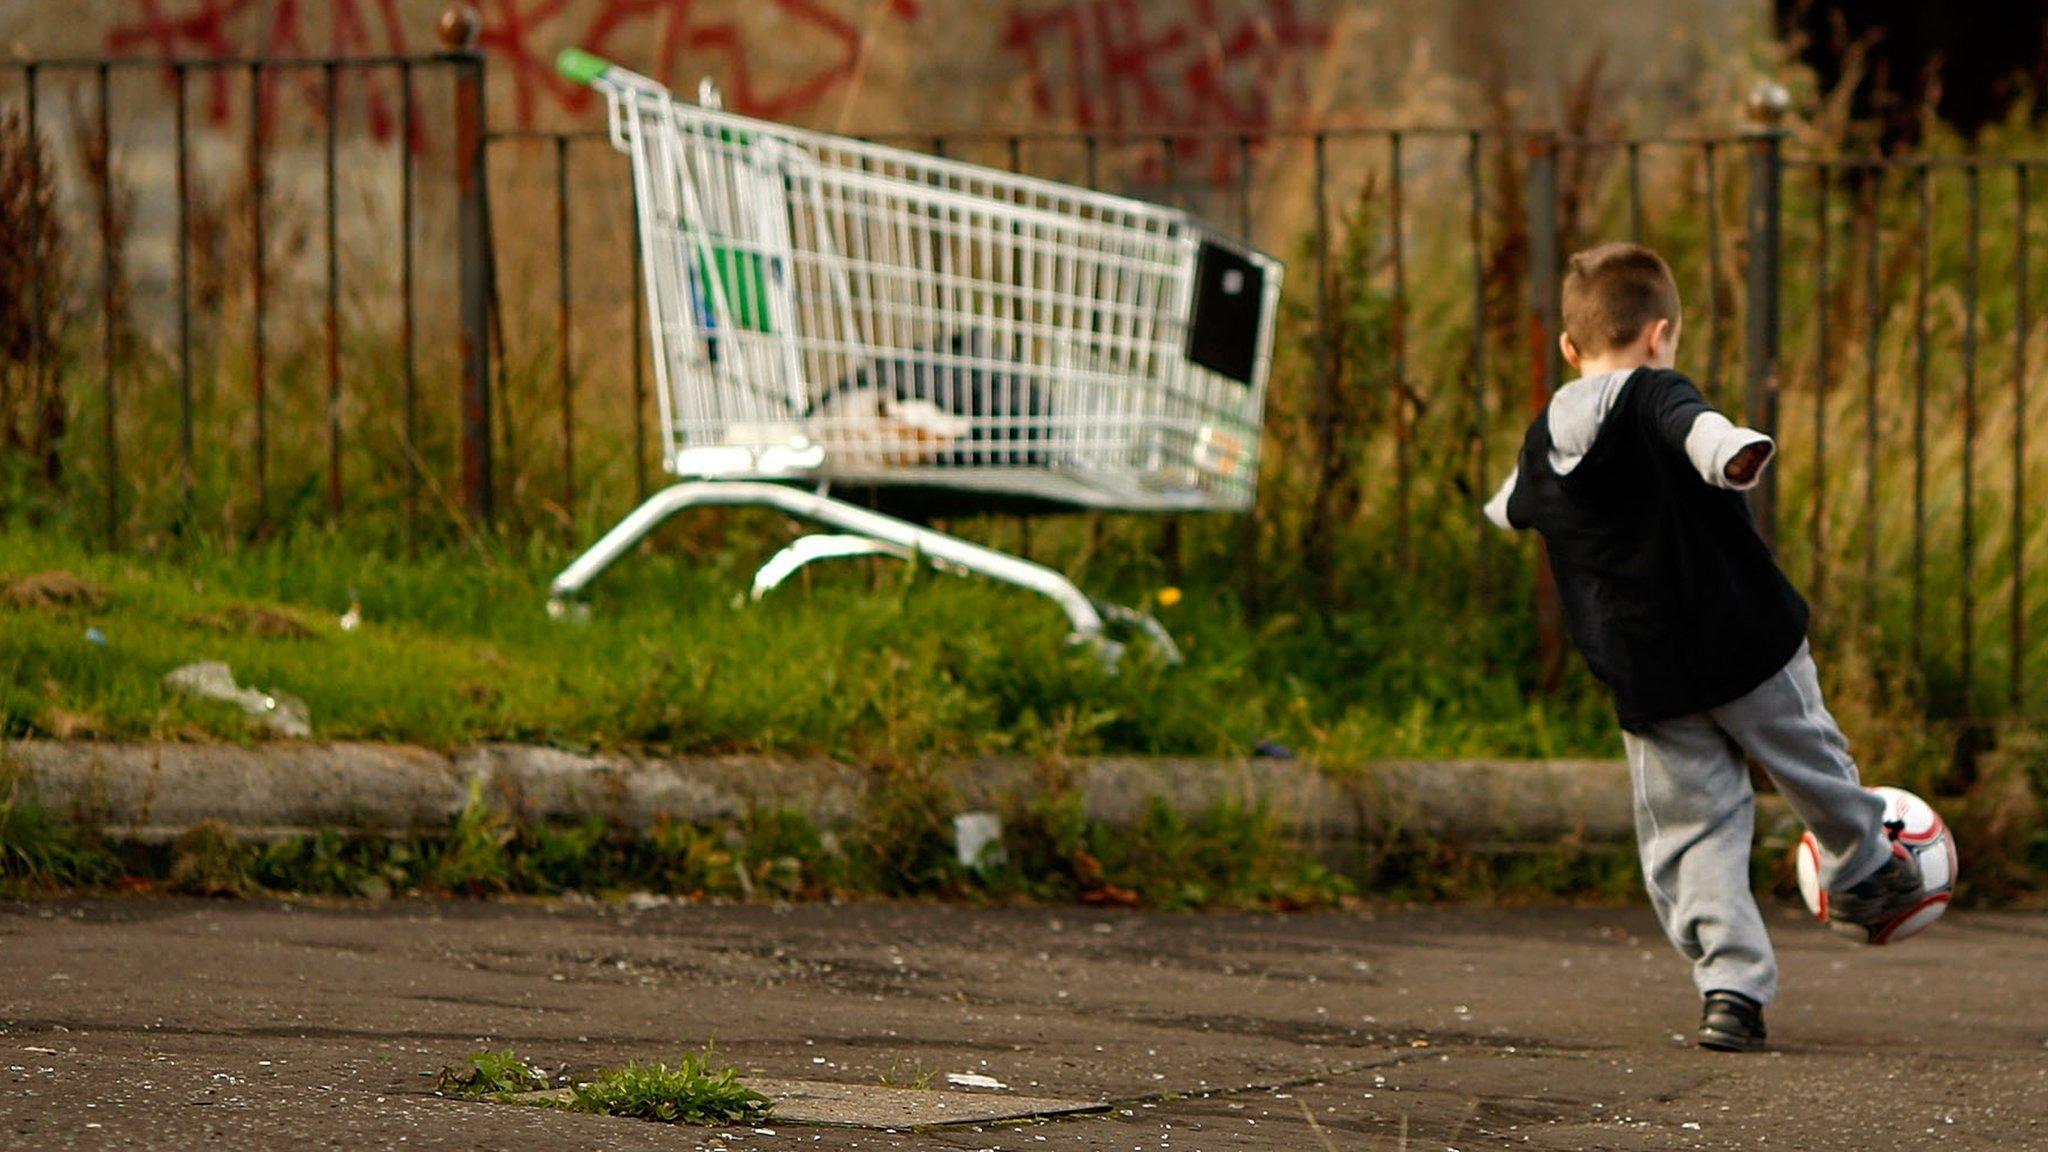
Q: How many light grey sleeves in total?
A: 2